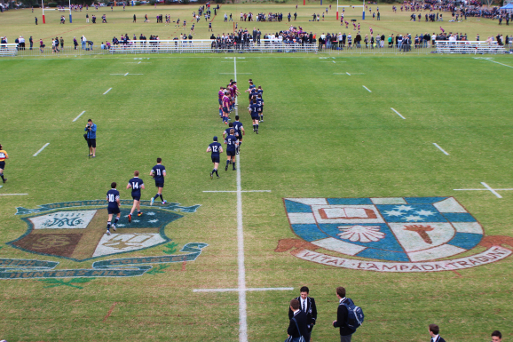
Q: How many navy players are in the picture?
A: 15